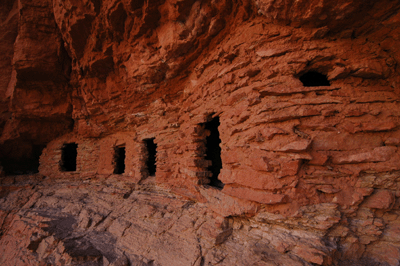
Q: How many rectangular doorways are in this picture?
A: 4